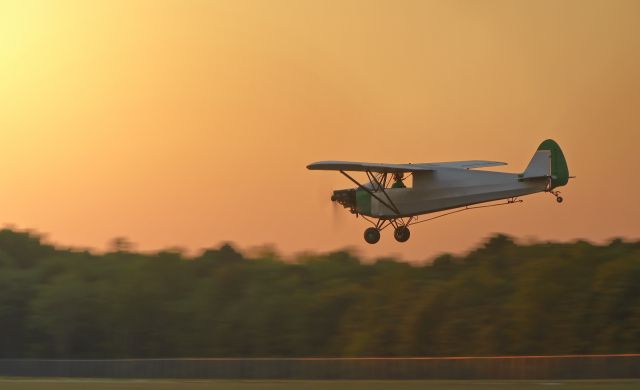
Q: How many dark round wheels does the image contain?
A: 3